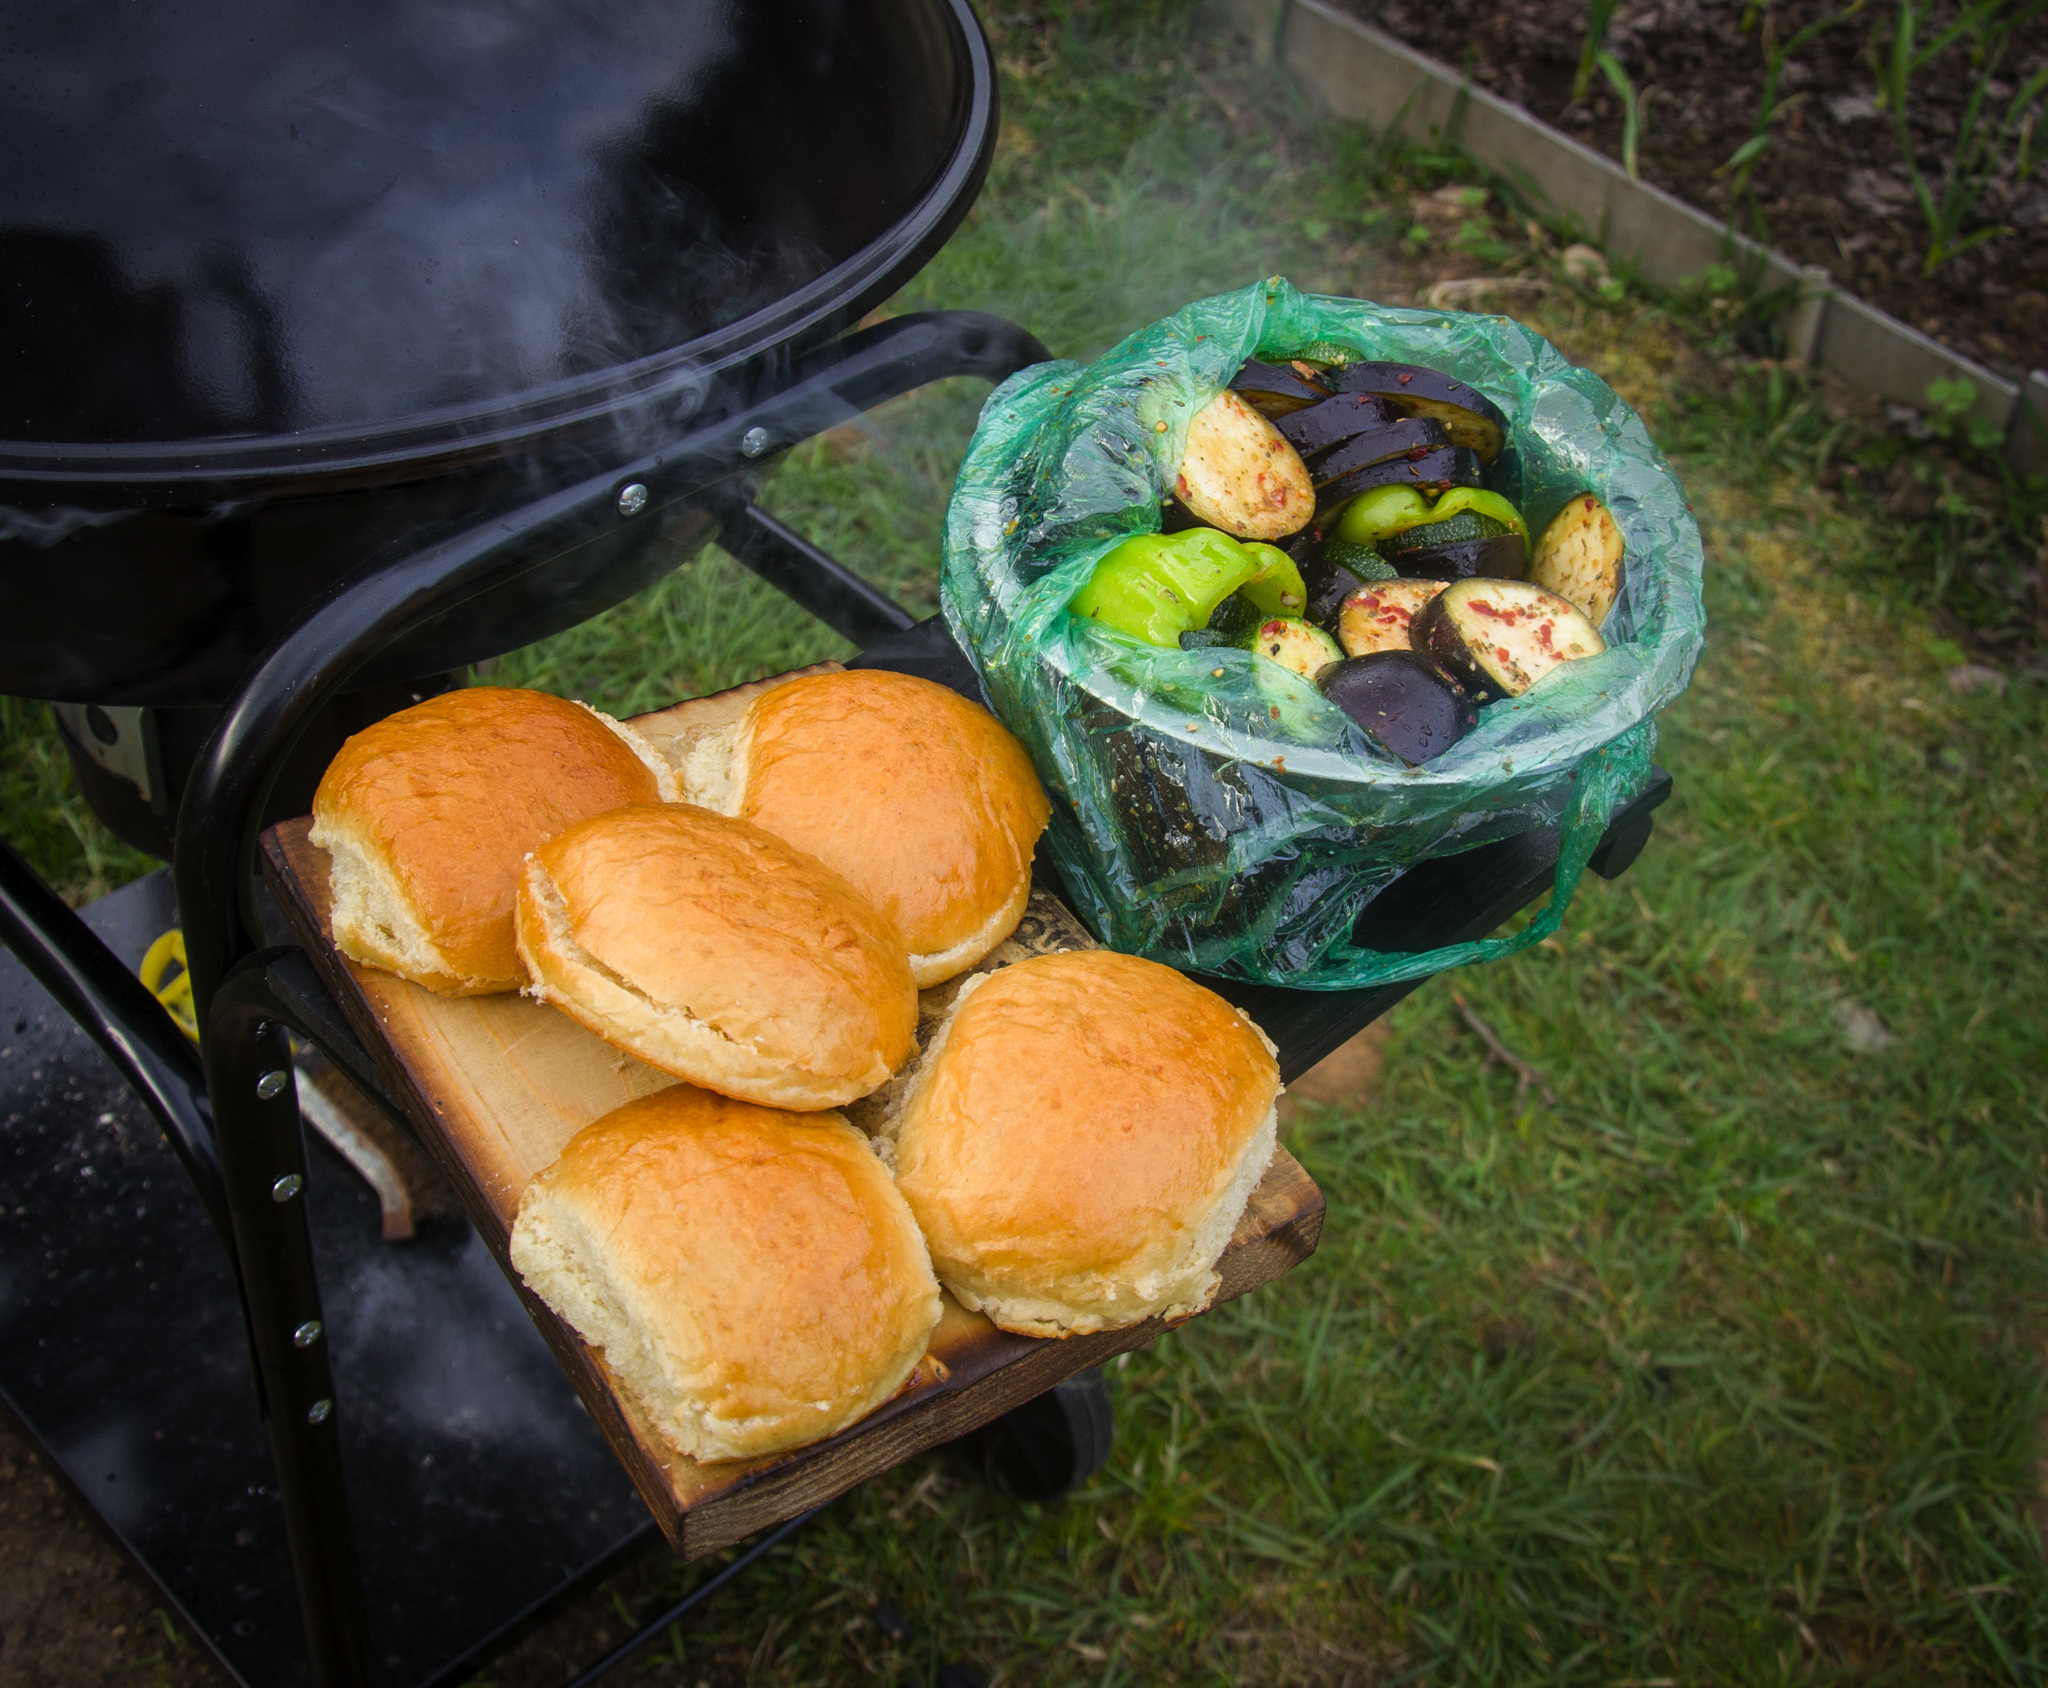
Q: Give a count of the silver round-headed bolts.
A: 6